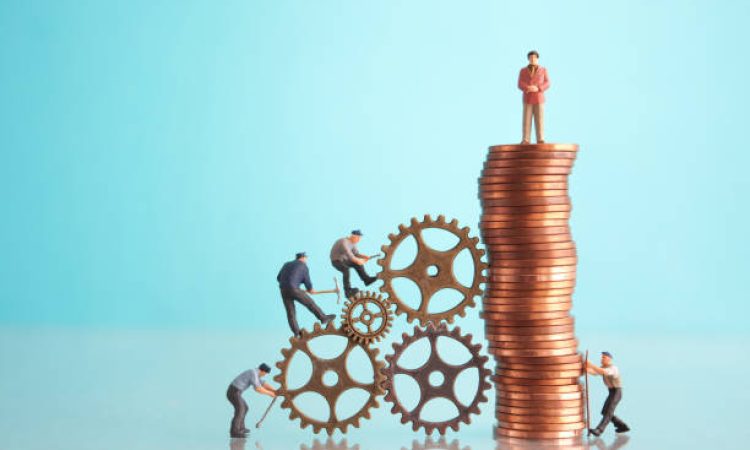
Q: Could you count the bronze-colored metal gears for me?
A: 4